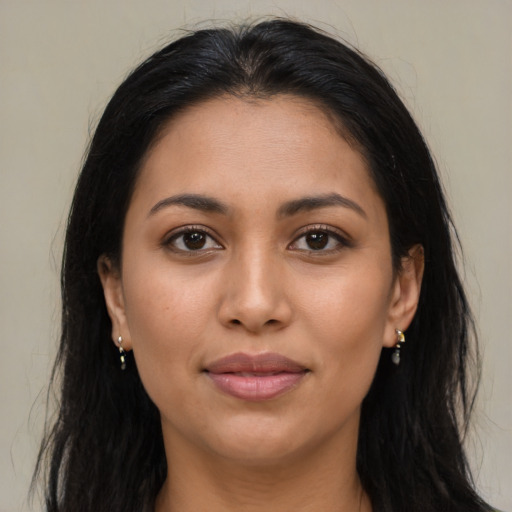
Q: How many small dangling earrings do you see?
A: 2